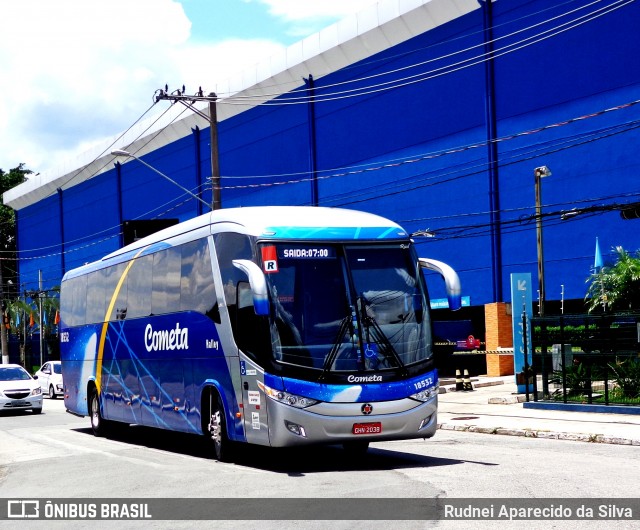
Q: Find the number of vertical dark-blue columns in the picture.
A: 5